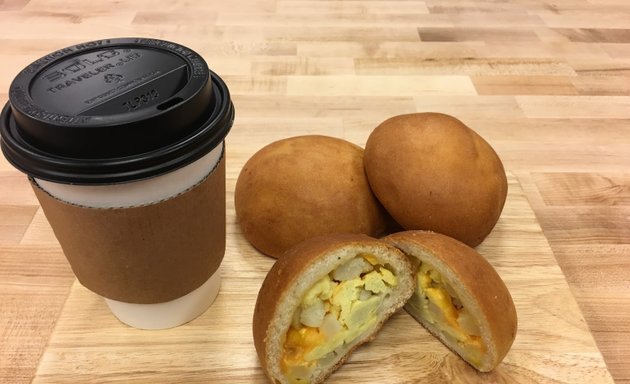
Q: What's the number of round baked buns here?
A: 3